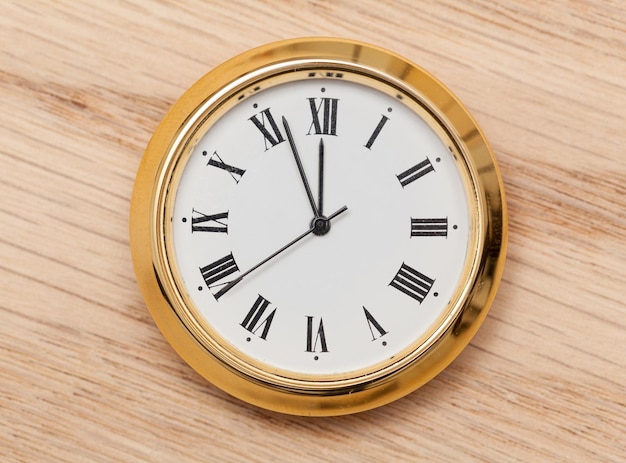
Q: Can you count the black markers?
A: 12